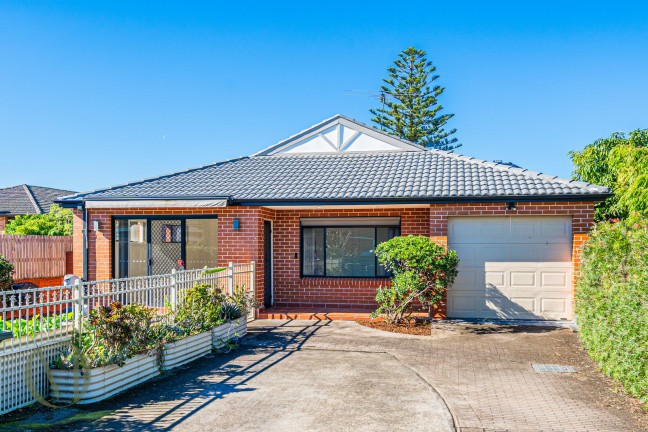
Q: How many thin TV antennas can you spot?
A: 1